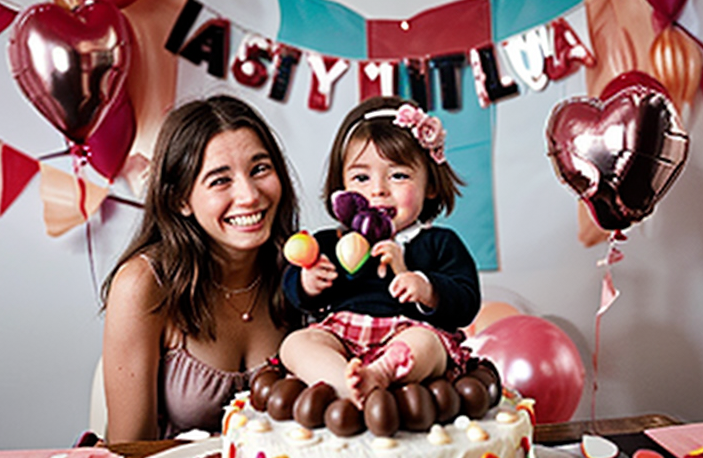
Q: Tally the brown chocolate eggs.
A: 9